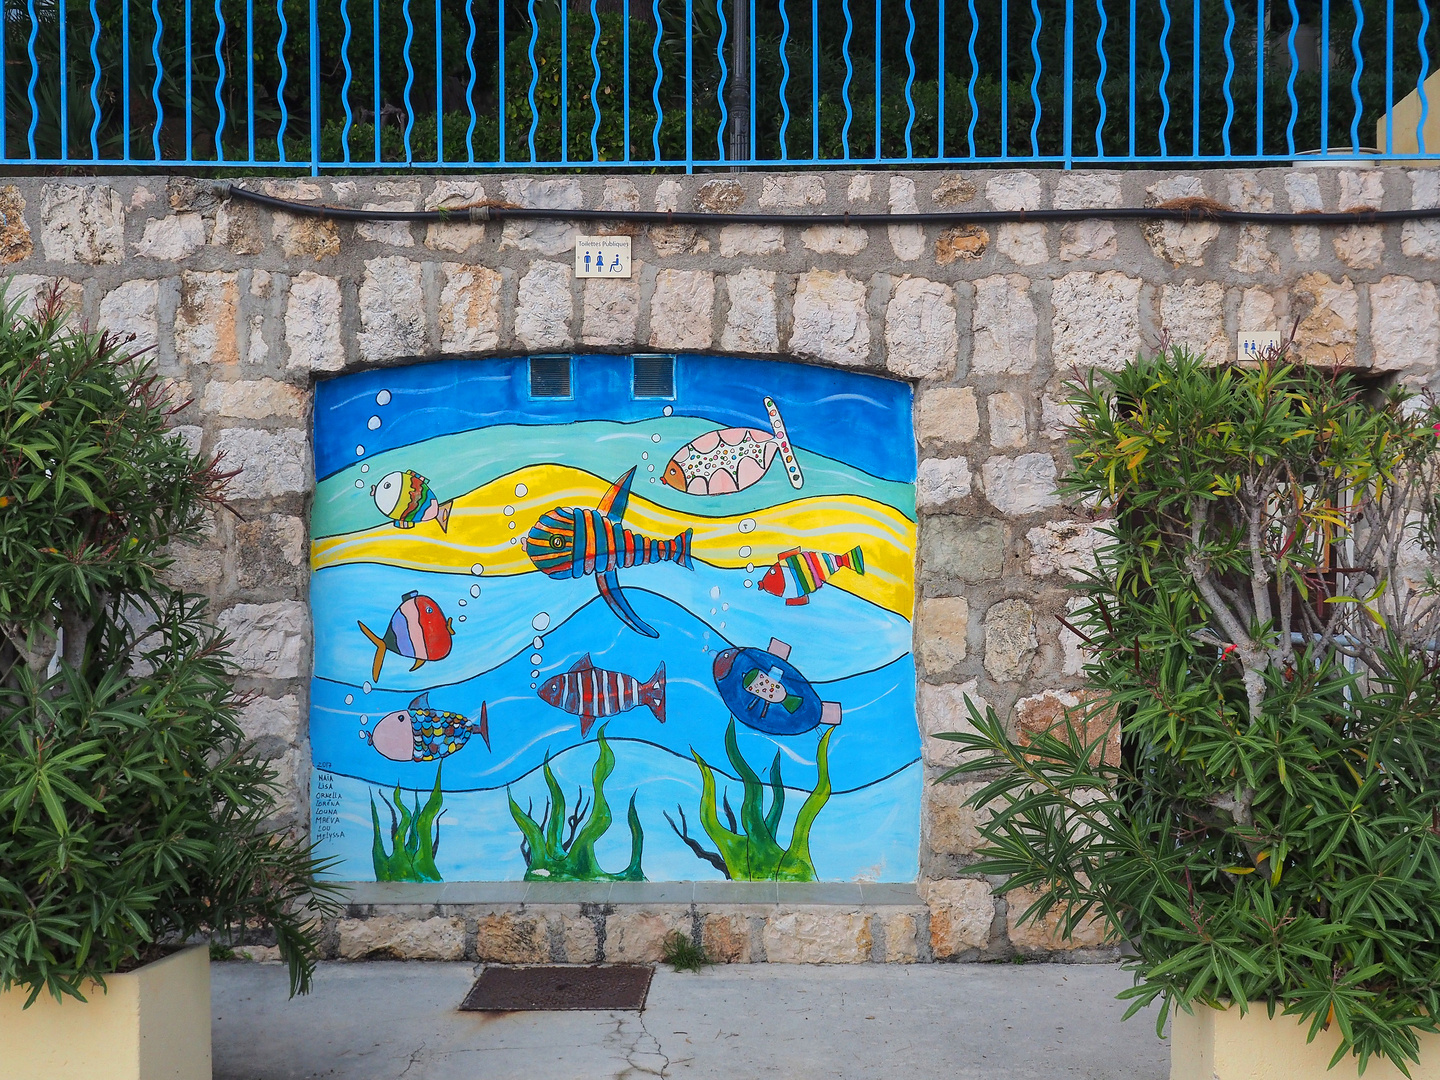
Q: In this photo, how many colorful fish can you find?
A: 8